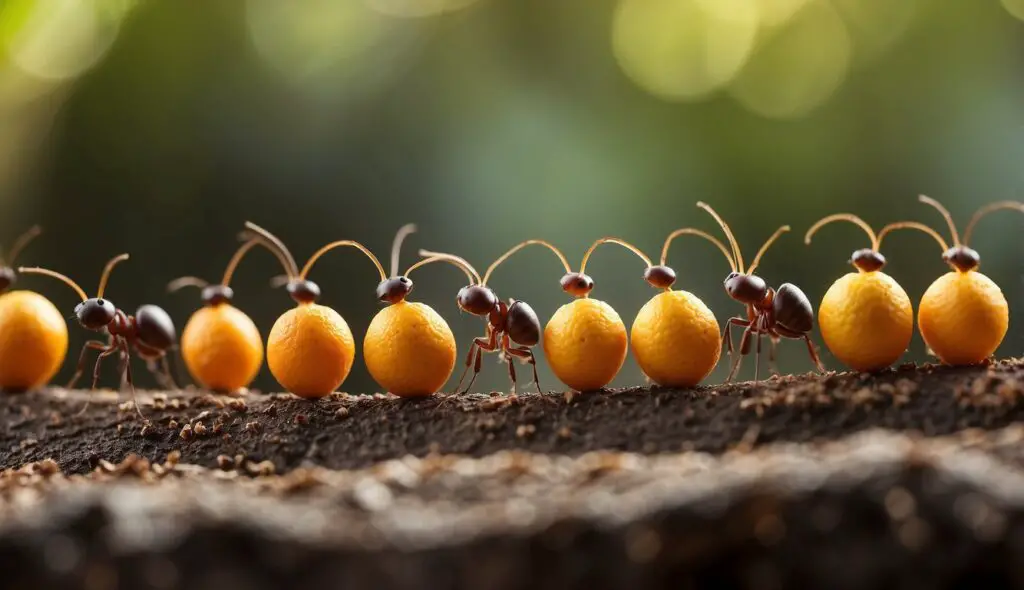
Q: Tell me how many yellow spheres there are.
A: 8